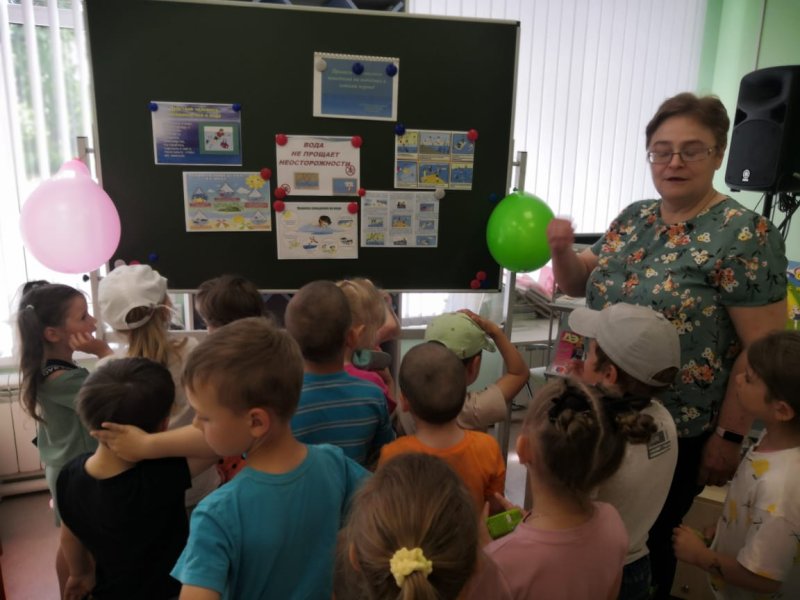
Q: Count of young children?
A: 13